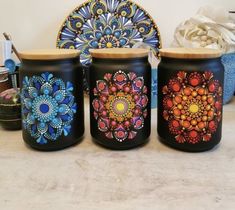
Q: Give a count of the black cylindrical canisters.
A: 3